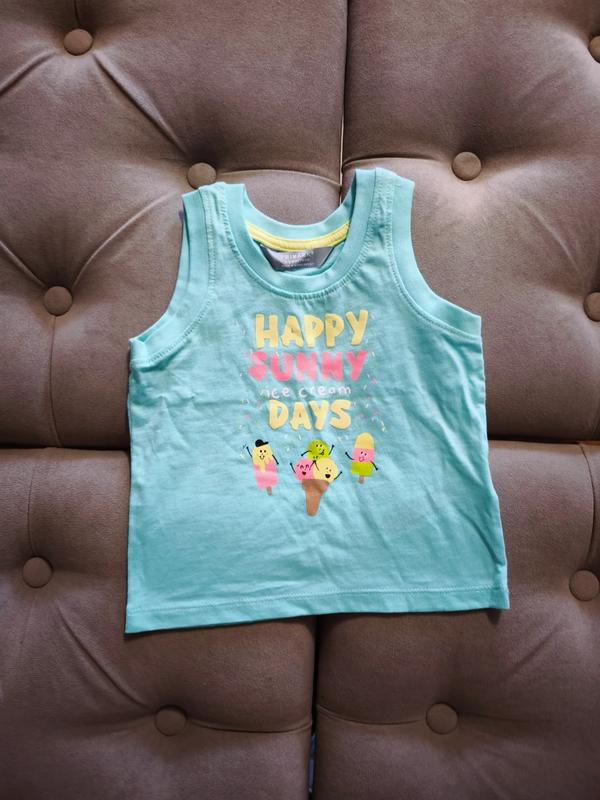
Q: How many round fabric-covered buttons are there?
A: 10